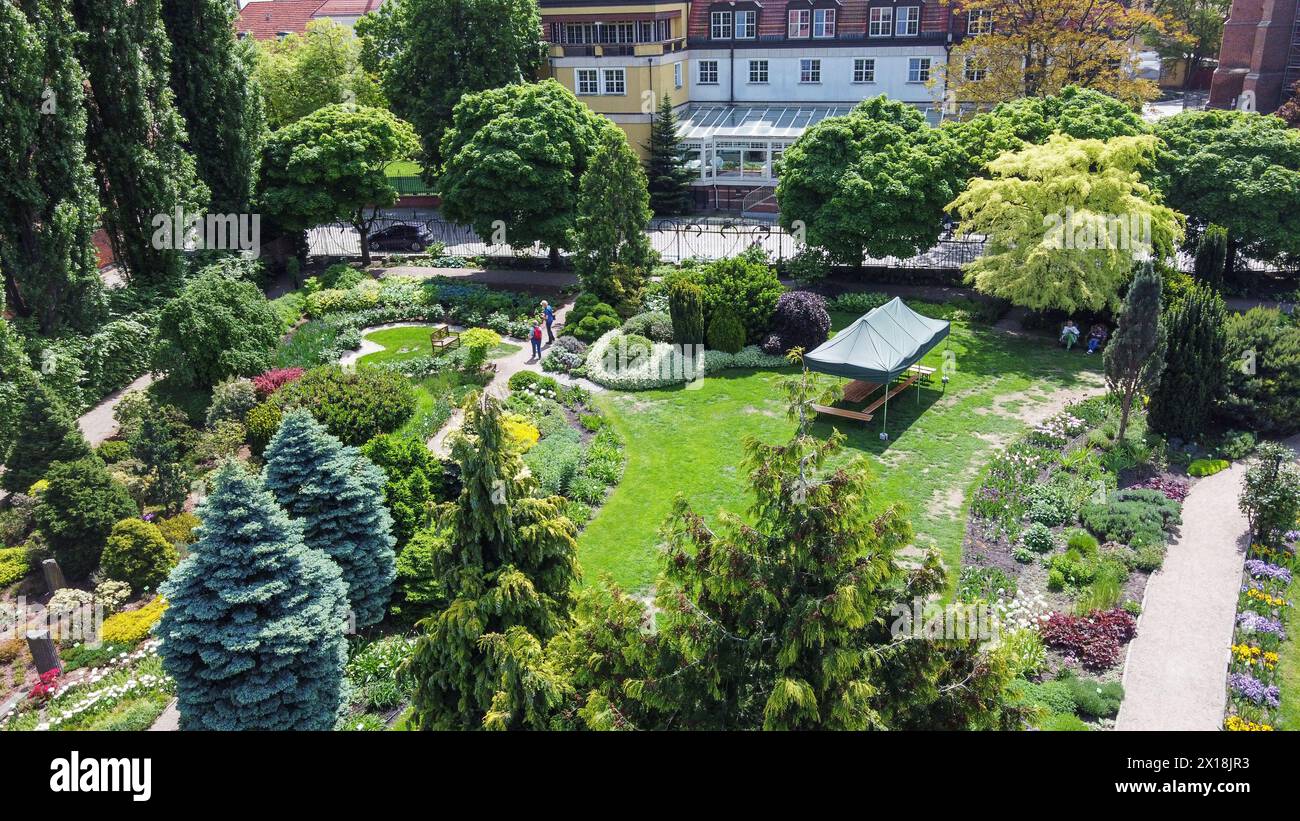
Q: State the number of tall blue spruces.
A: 2